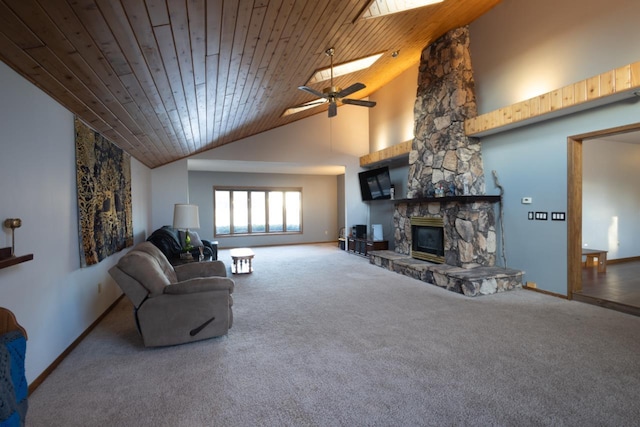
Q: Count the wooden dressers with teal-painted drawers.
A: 0